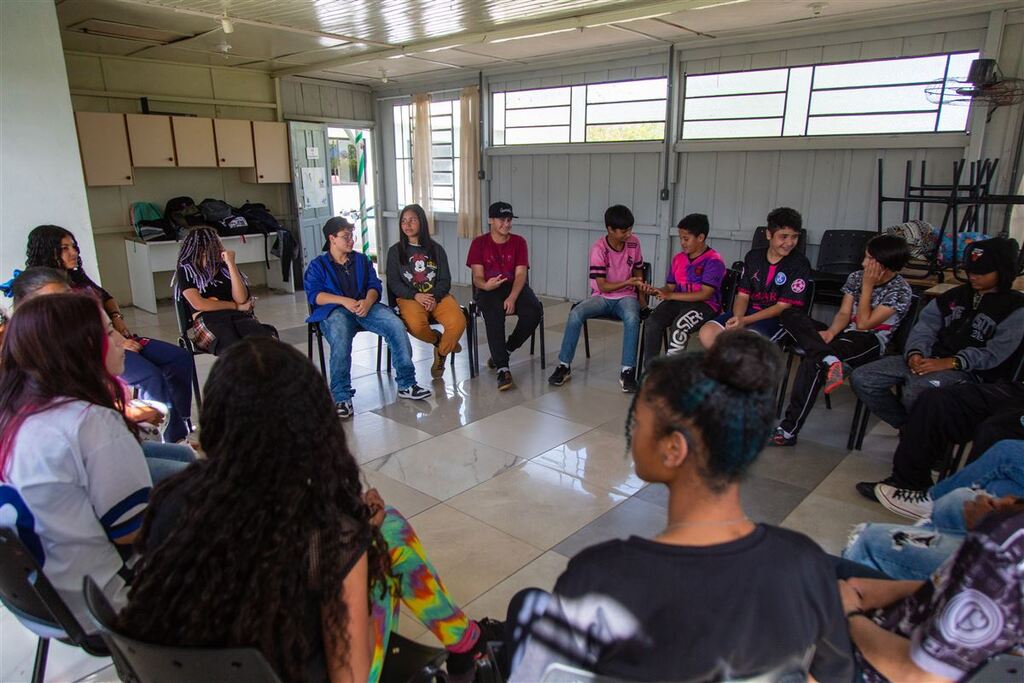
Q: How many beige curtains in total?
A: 2